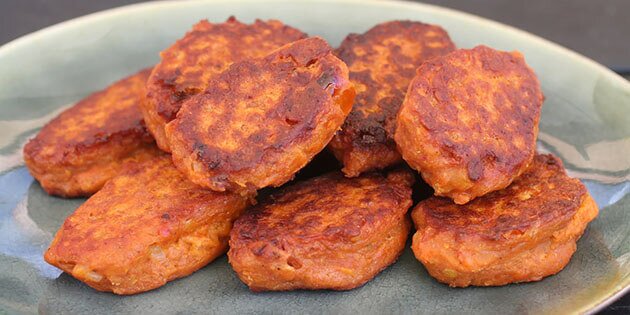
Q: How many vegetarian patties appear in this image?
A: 8